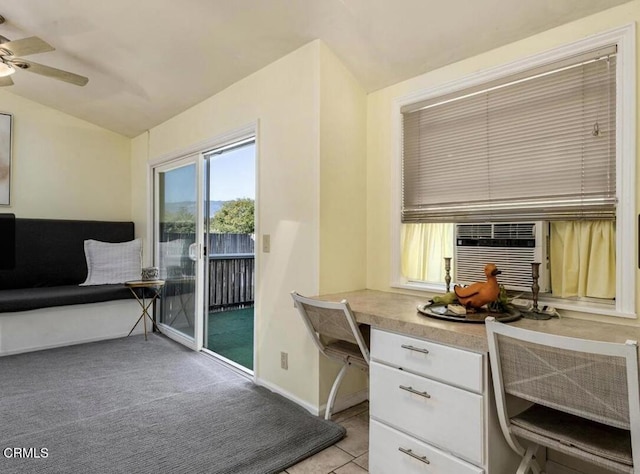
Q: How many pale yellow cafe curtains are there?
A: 2